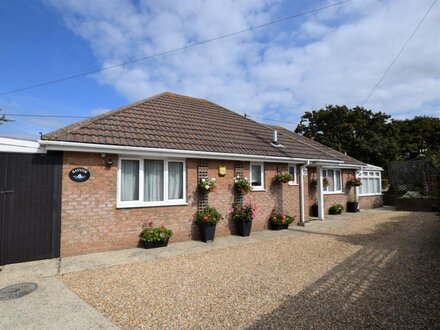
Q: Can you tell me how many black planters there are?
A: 7